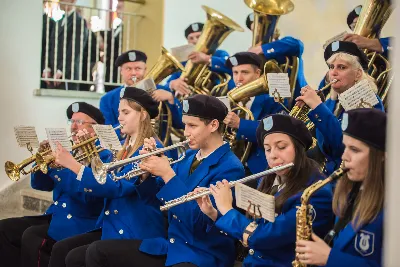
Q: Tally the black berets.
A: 11